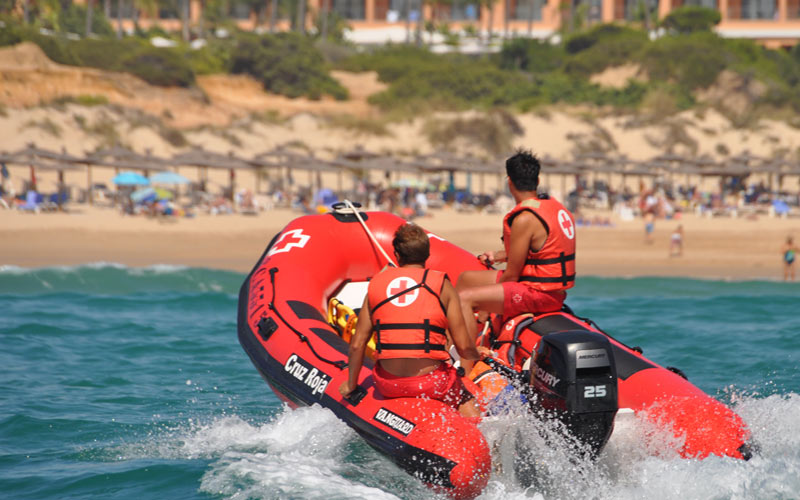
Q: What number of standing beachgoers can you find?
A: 3